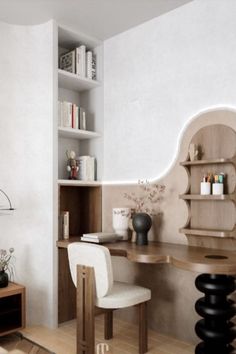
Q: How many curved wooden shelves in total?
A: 3